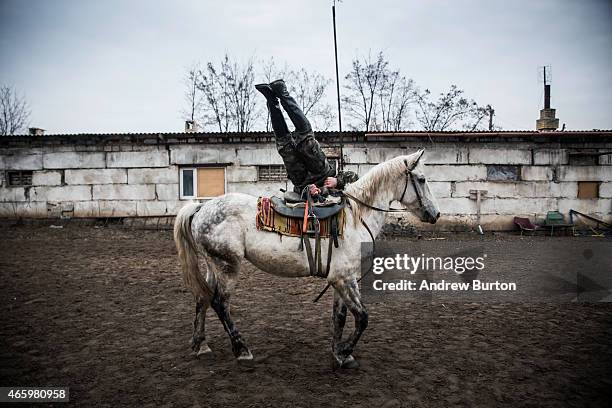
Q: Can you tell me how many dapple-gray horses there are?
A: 1